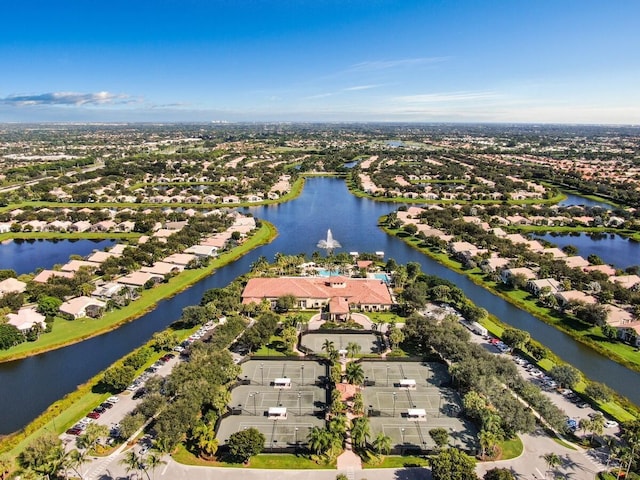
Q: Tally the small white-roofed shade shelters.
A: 4